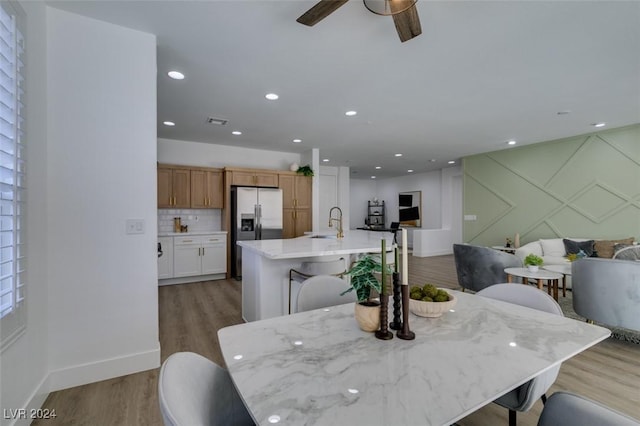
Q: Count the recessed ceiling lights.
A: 14